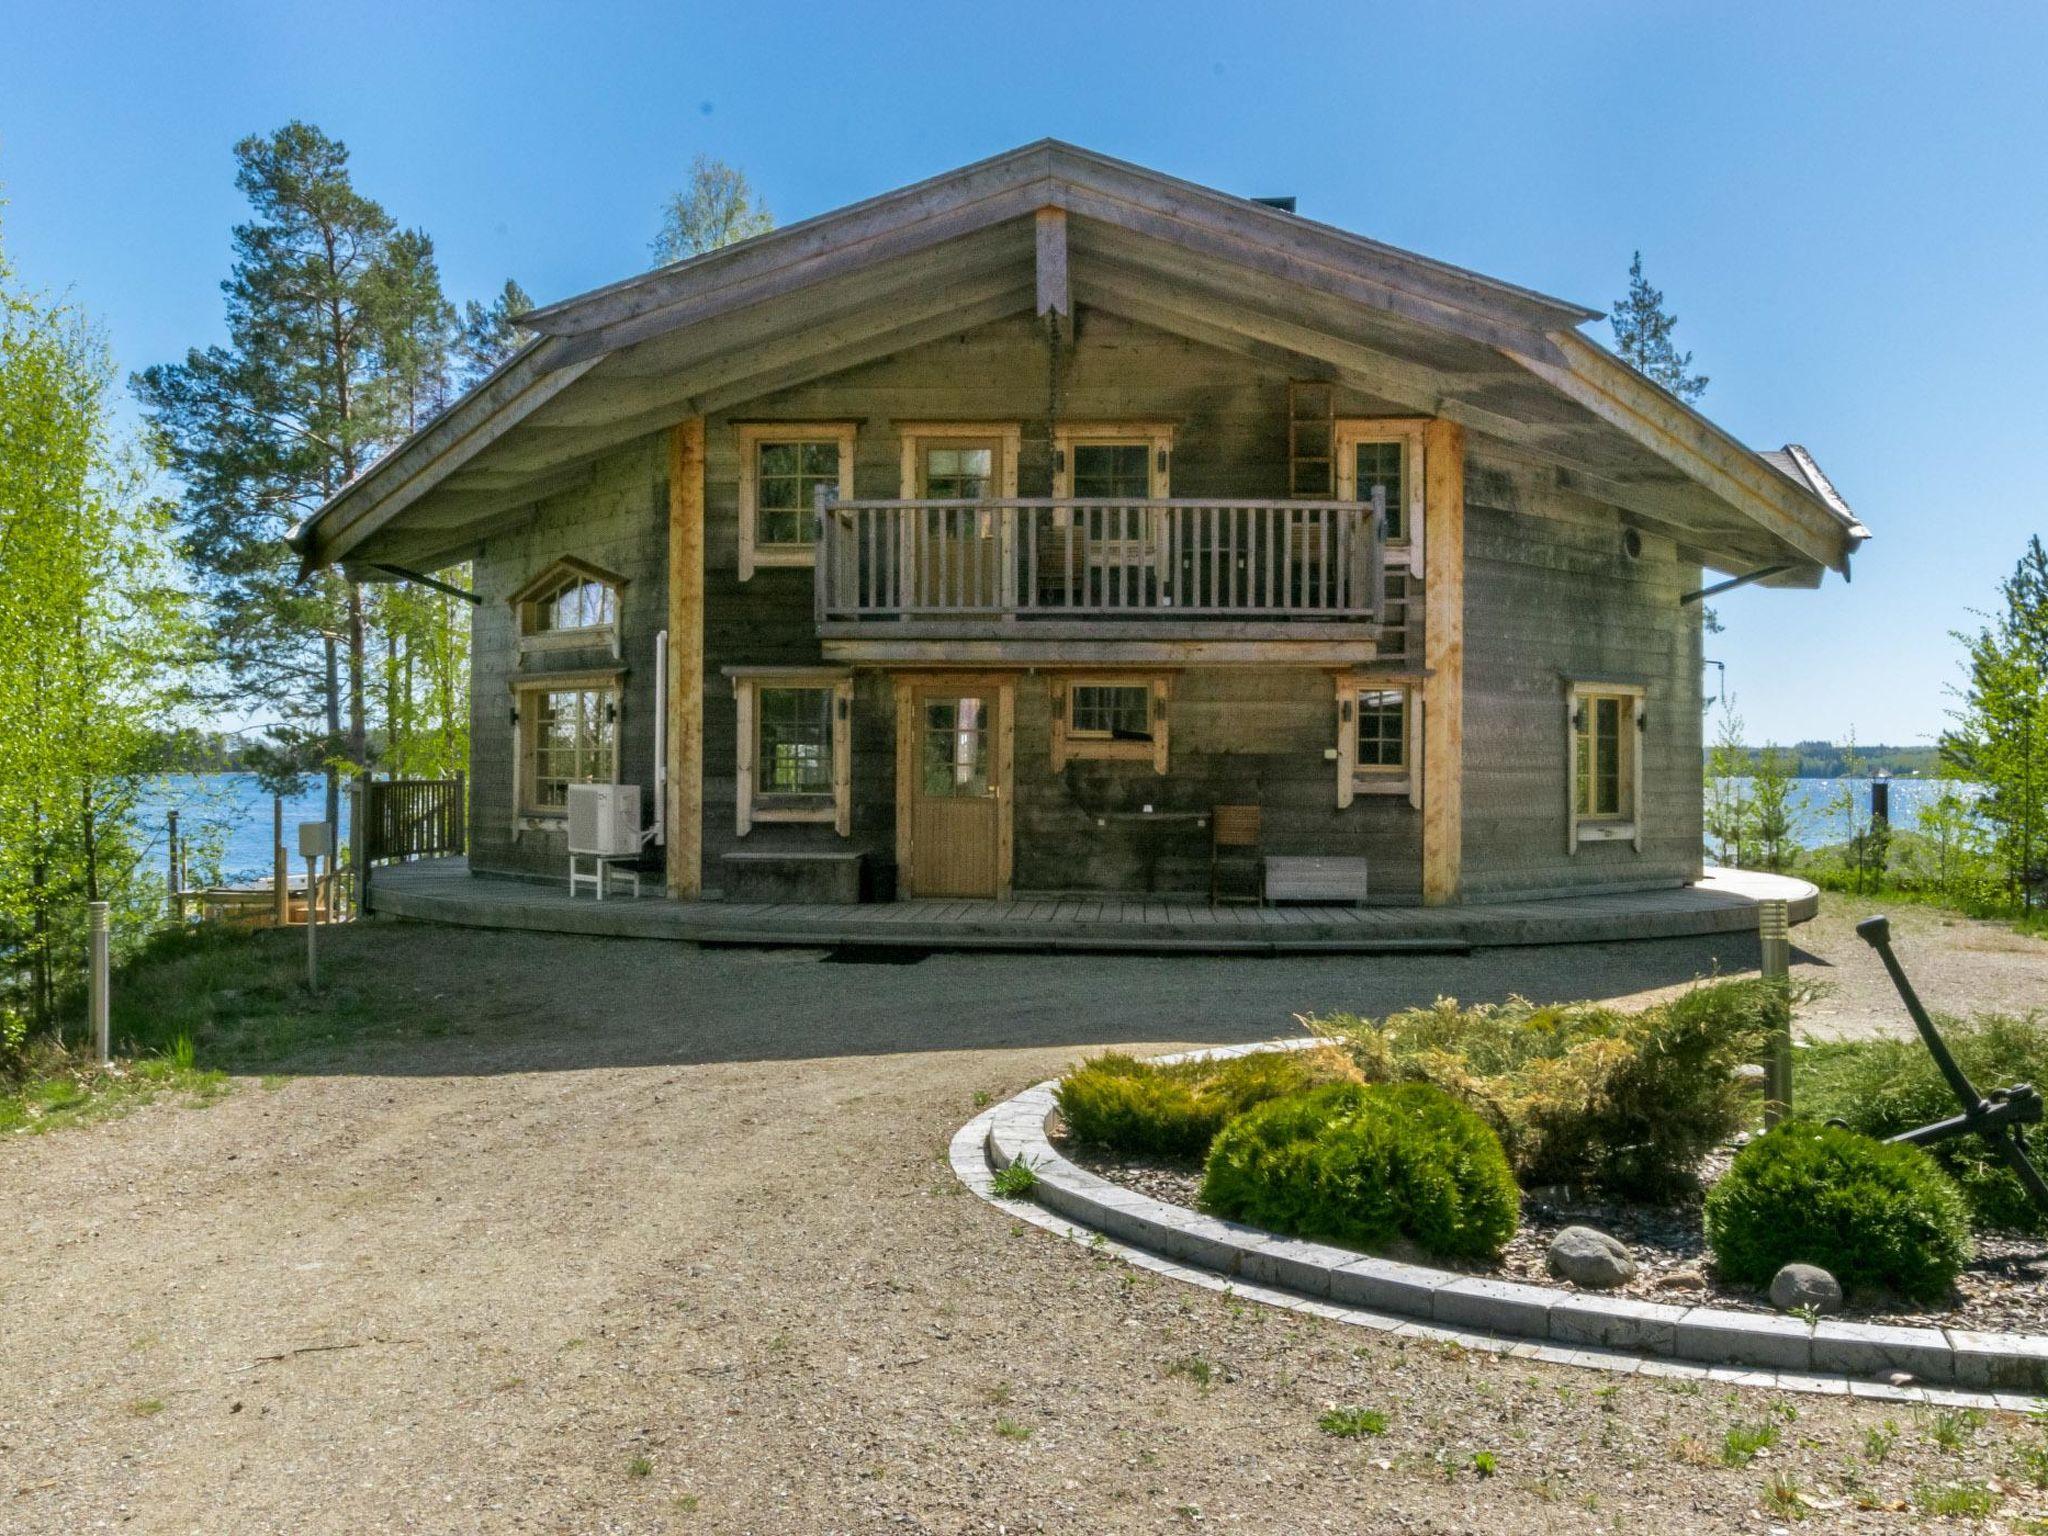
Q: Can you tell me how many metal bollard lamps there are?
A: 2